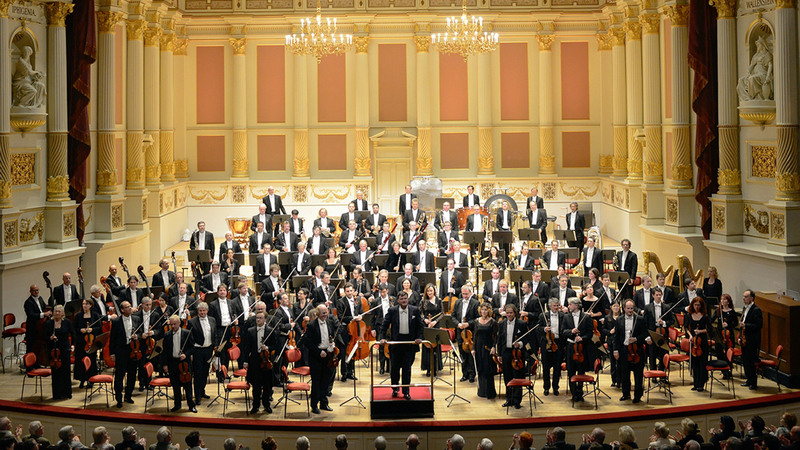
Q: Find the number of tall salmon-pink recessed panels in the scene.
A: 7